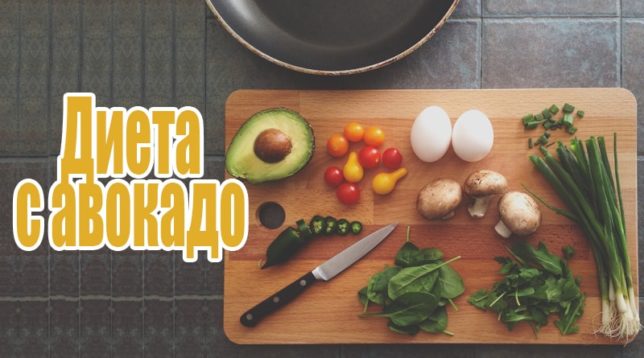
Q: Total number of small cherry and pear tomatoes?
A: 9